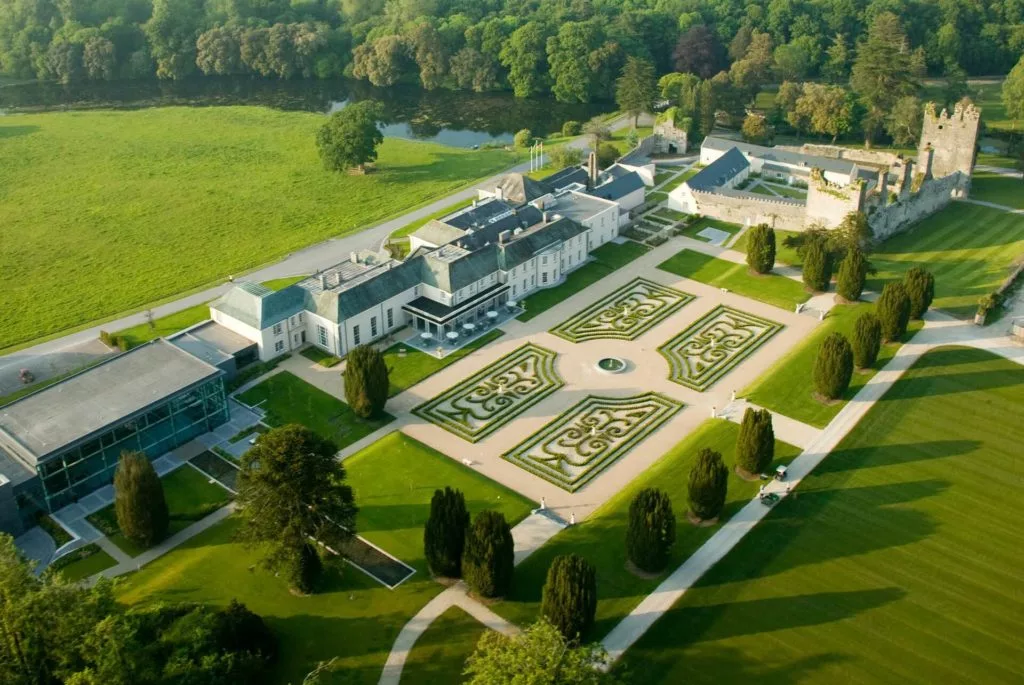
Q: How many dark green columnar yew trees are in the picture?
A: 15